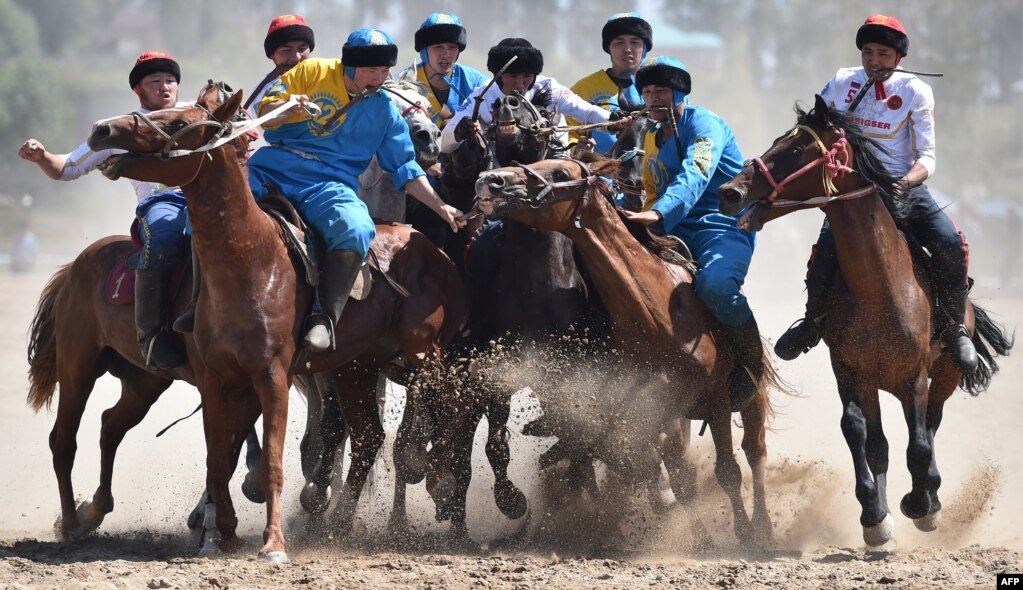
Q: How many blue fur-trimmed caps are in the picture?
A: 4